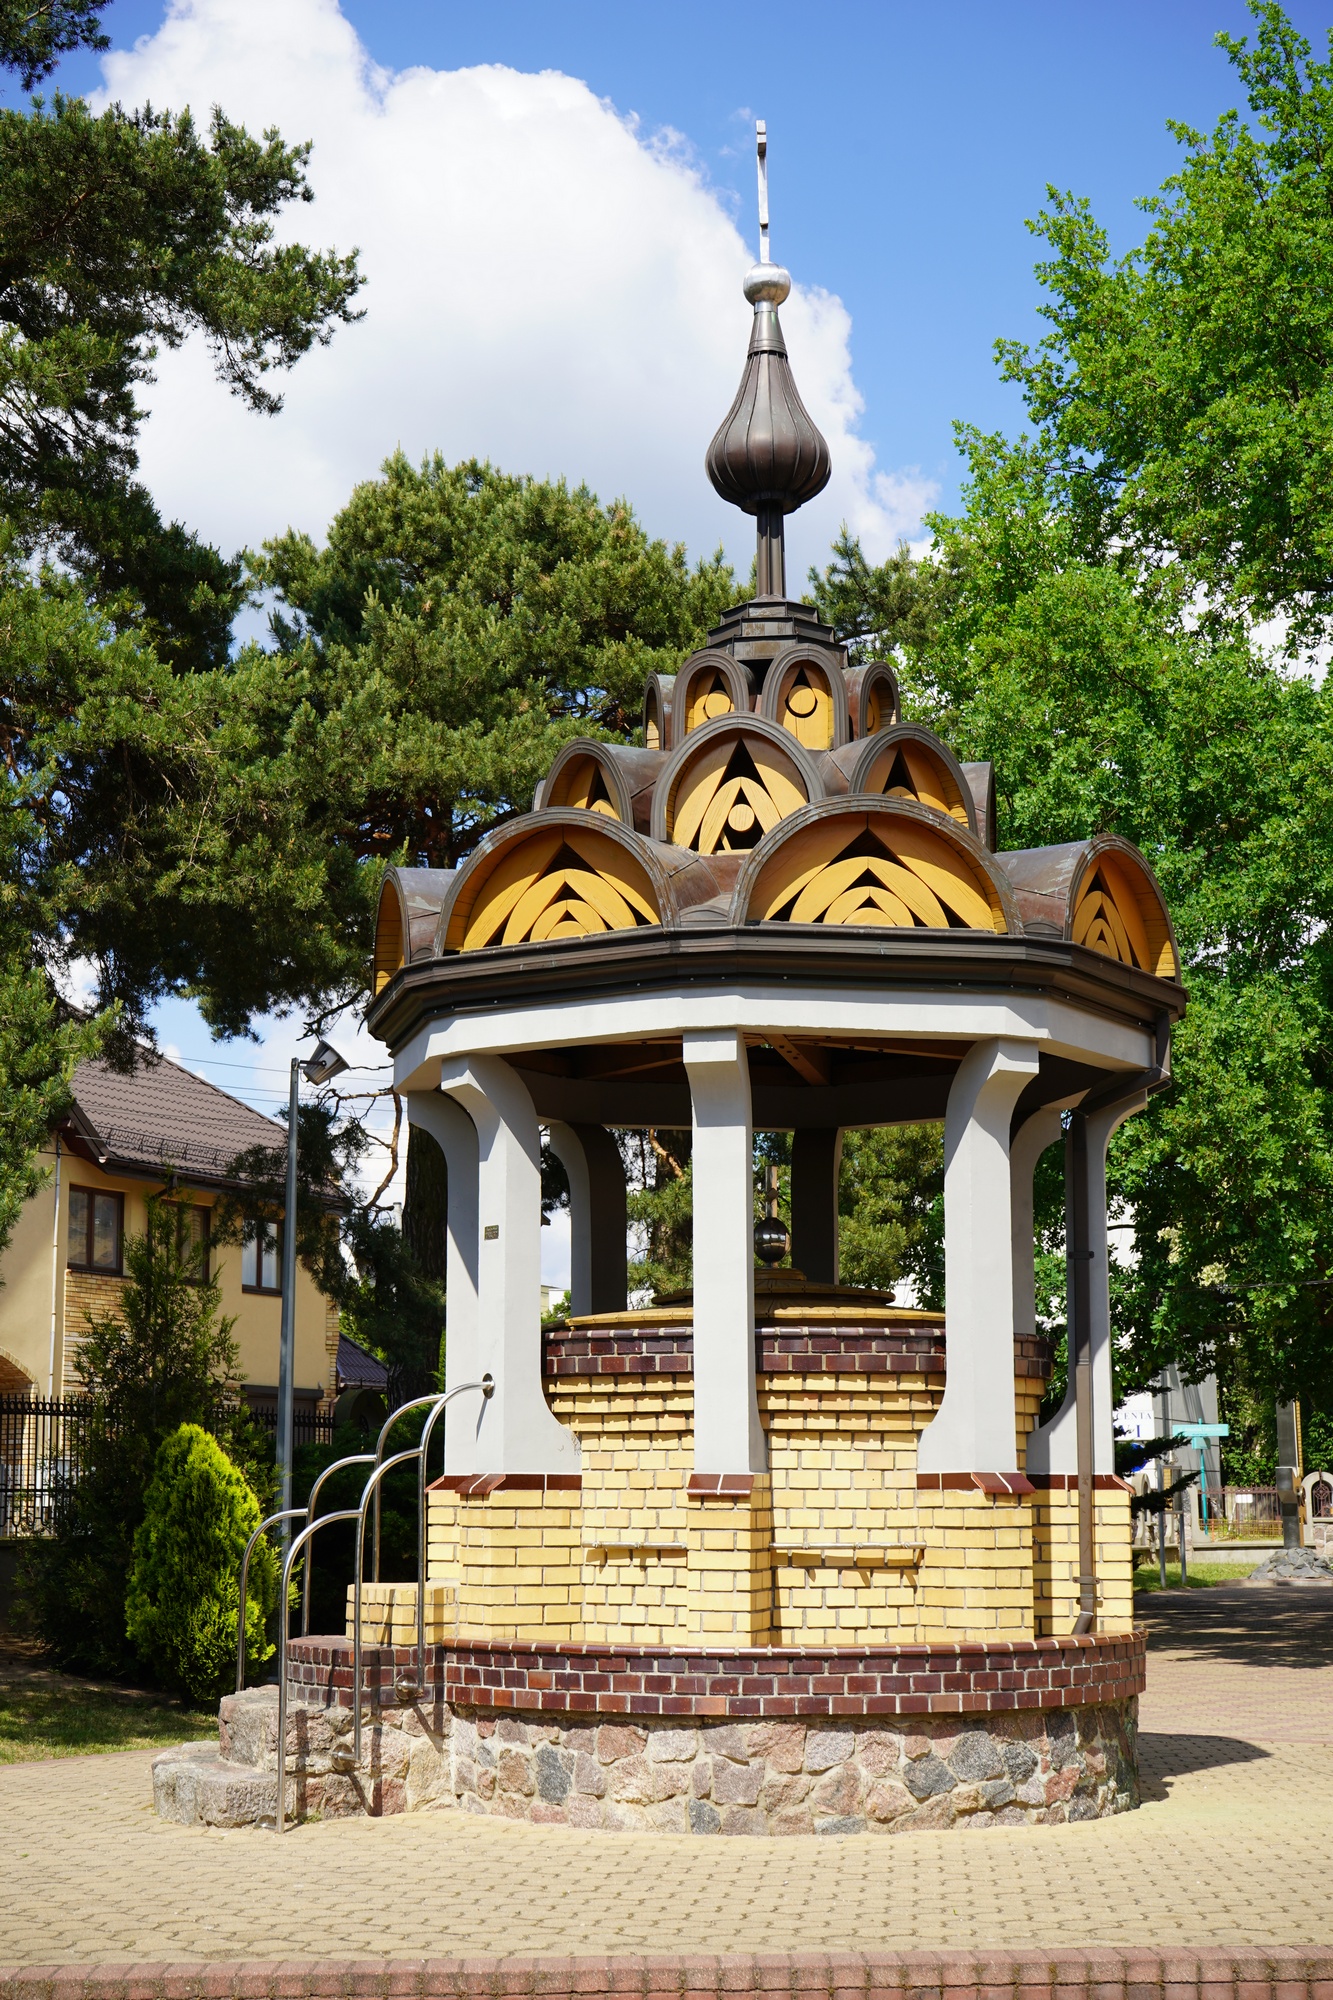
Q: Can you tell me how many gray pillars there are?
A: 8